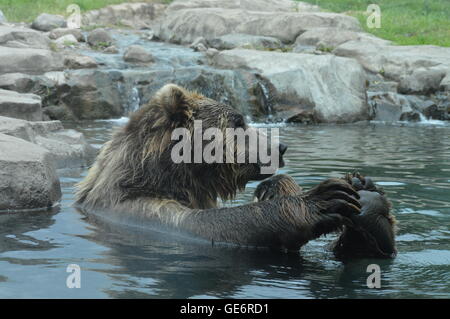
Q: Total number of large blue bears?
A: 0